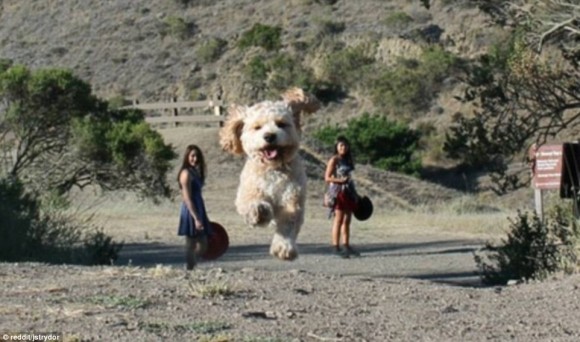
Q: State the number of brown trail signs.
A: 1